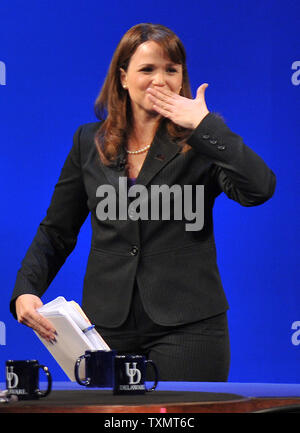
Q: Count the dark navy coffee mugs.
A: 3